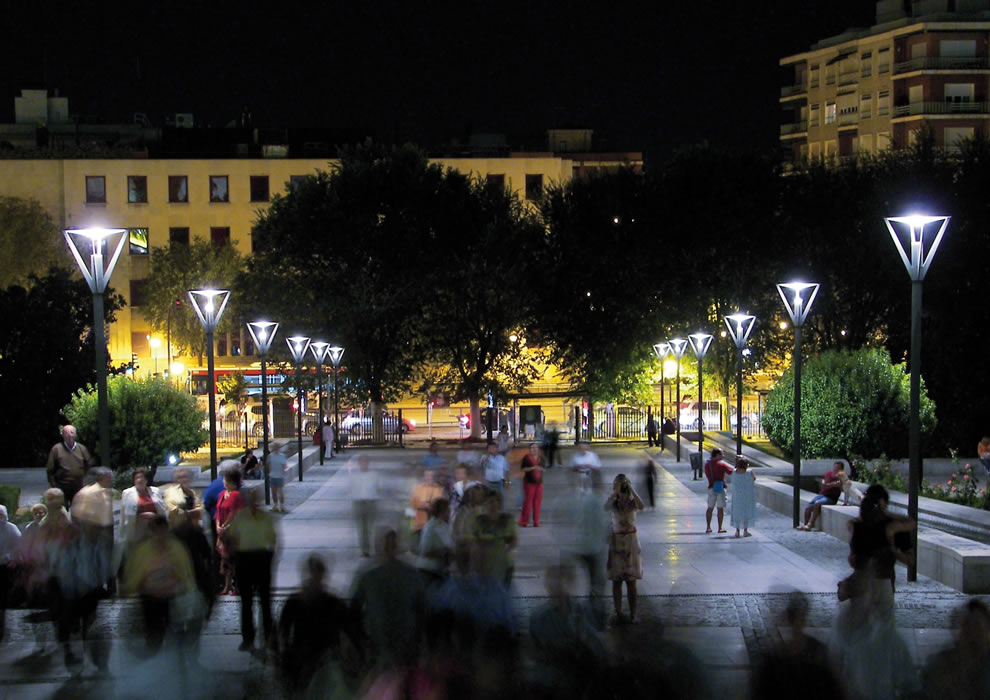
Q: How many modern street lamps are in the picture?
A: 12